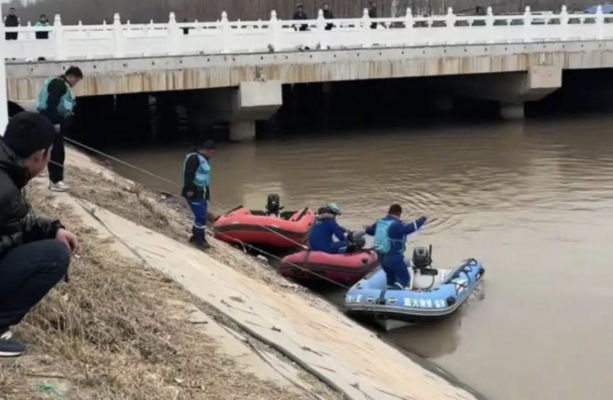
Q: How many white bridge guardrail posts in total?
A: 13